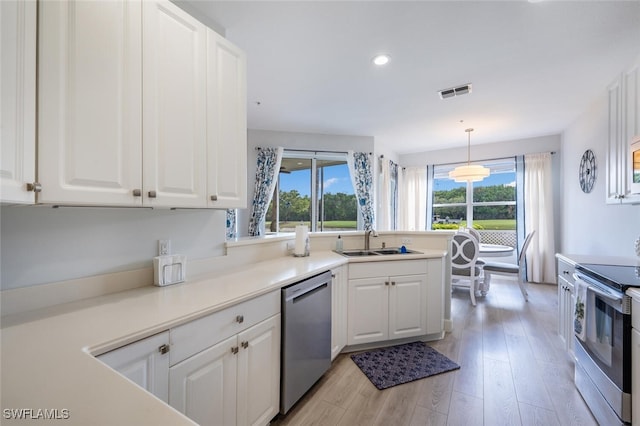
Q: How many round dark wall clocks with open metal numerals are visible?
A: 1